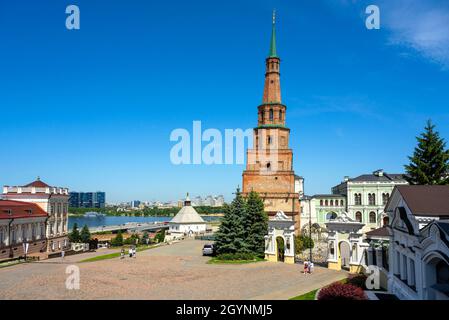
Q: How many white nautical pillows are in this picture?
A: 0